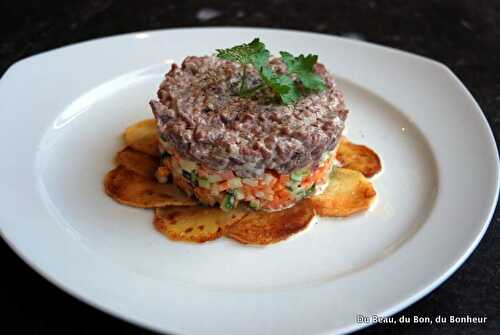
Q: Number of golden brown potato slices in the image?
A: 7